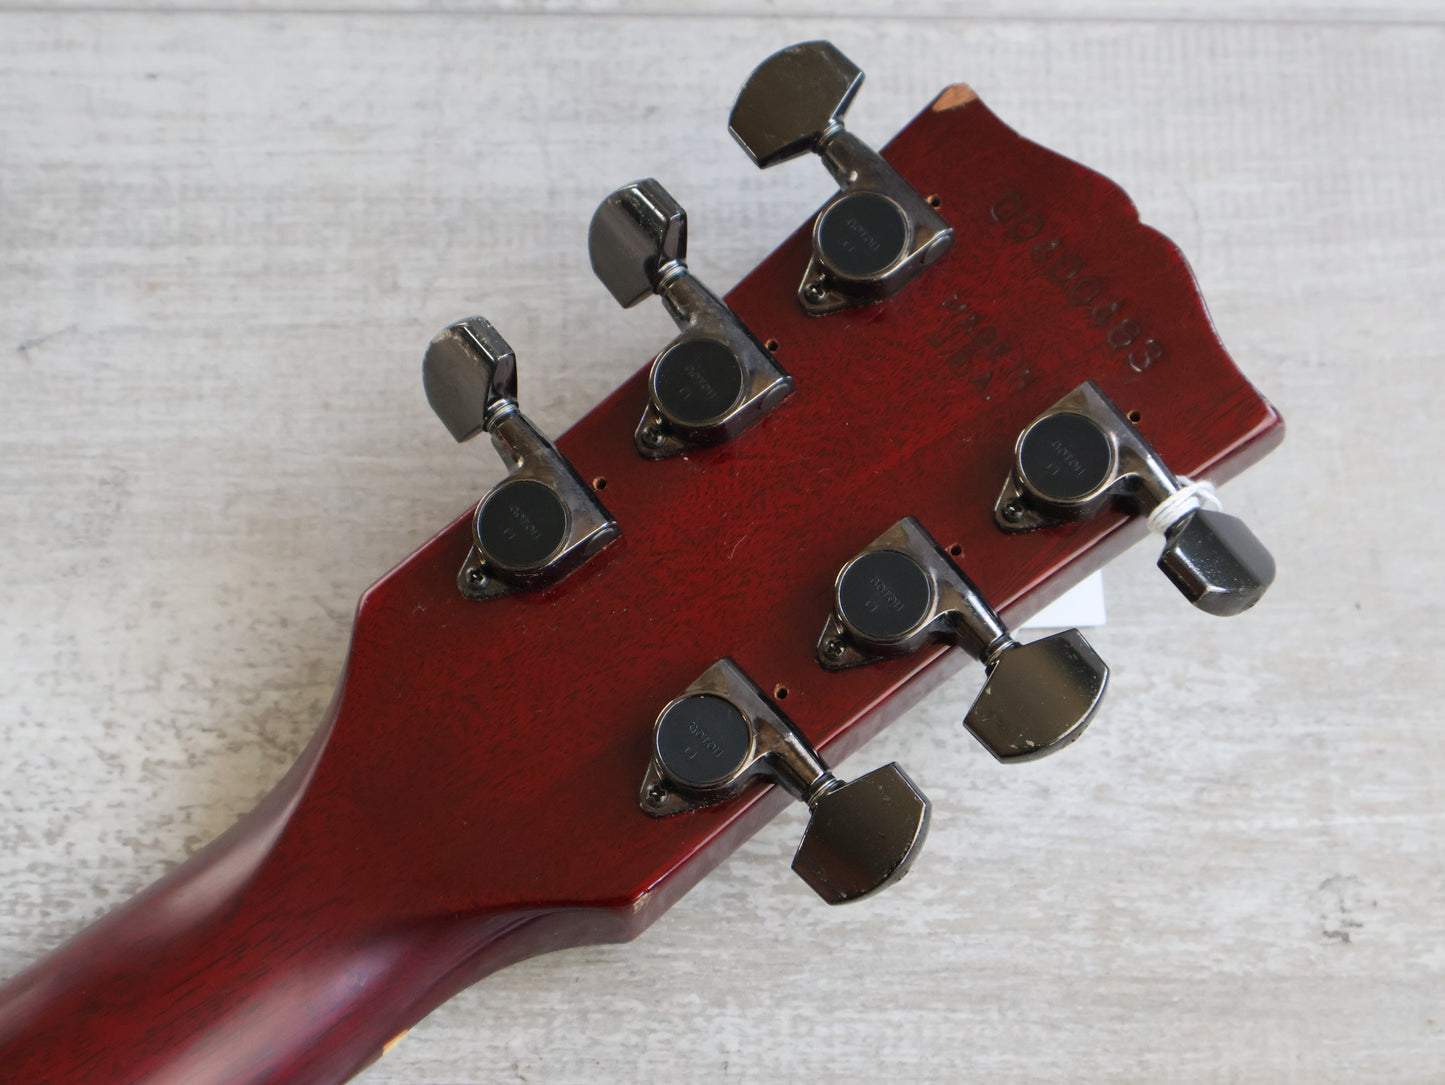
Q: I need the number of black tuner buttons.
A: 6